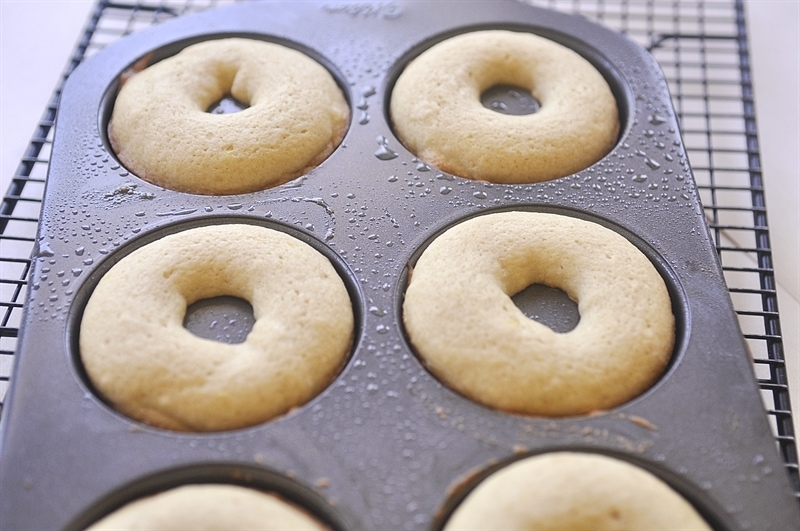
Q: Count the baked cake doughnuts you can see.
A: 6